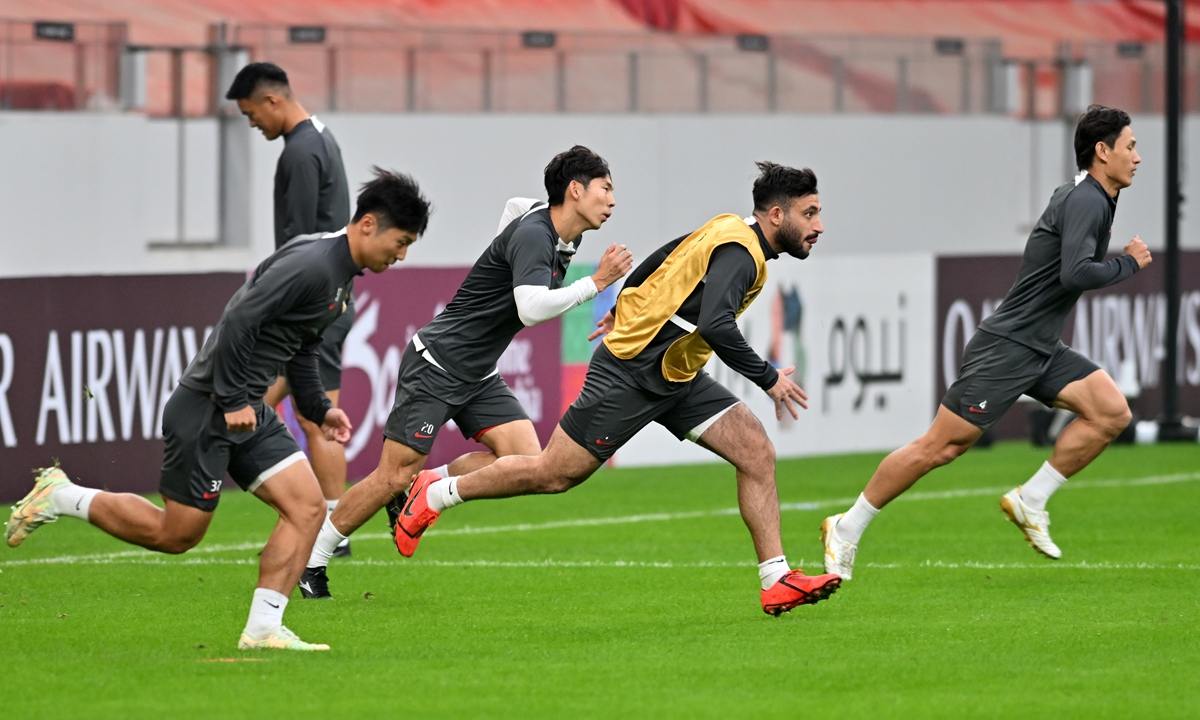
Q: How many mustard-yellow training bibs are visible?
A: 1